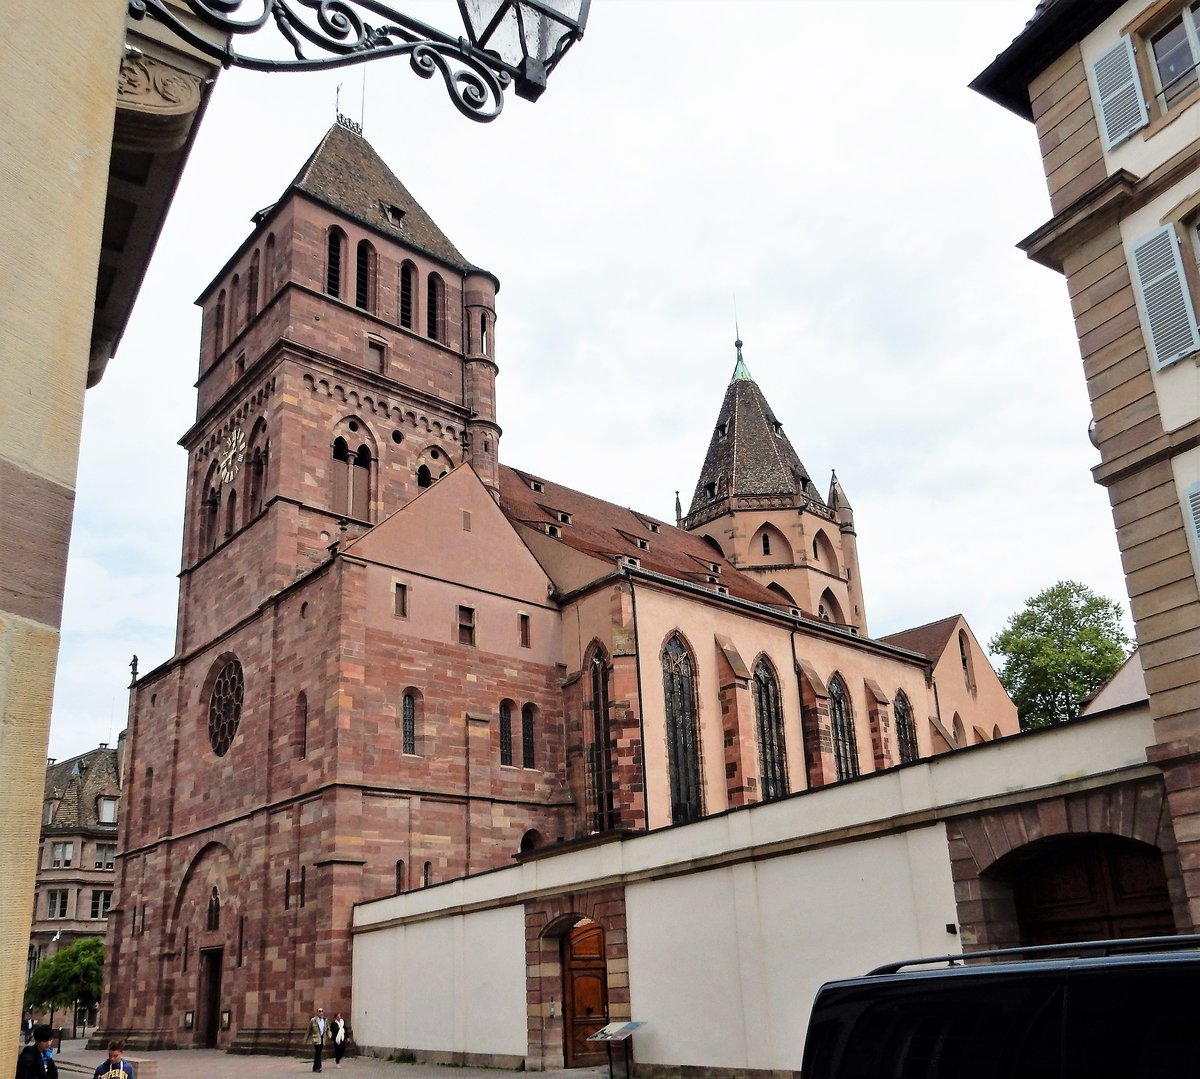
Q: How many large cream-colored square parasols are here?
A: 0